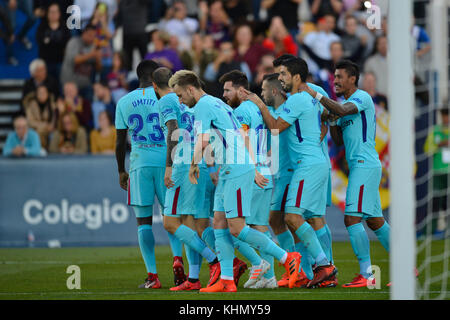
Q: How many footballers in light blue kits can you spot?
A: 8